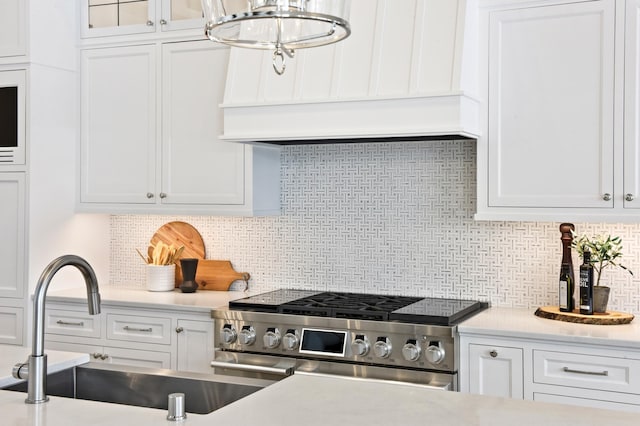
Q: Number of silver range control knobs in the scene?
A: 8